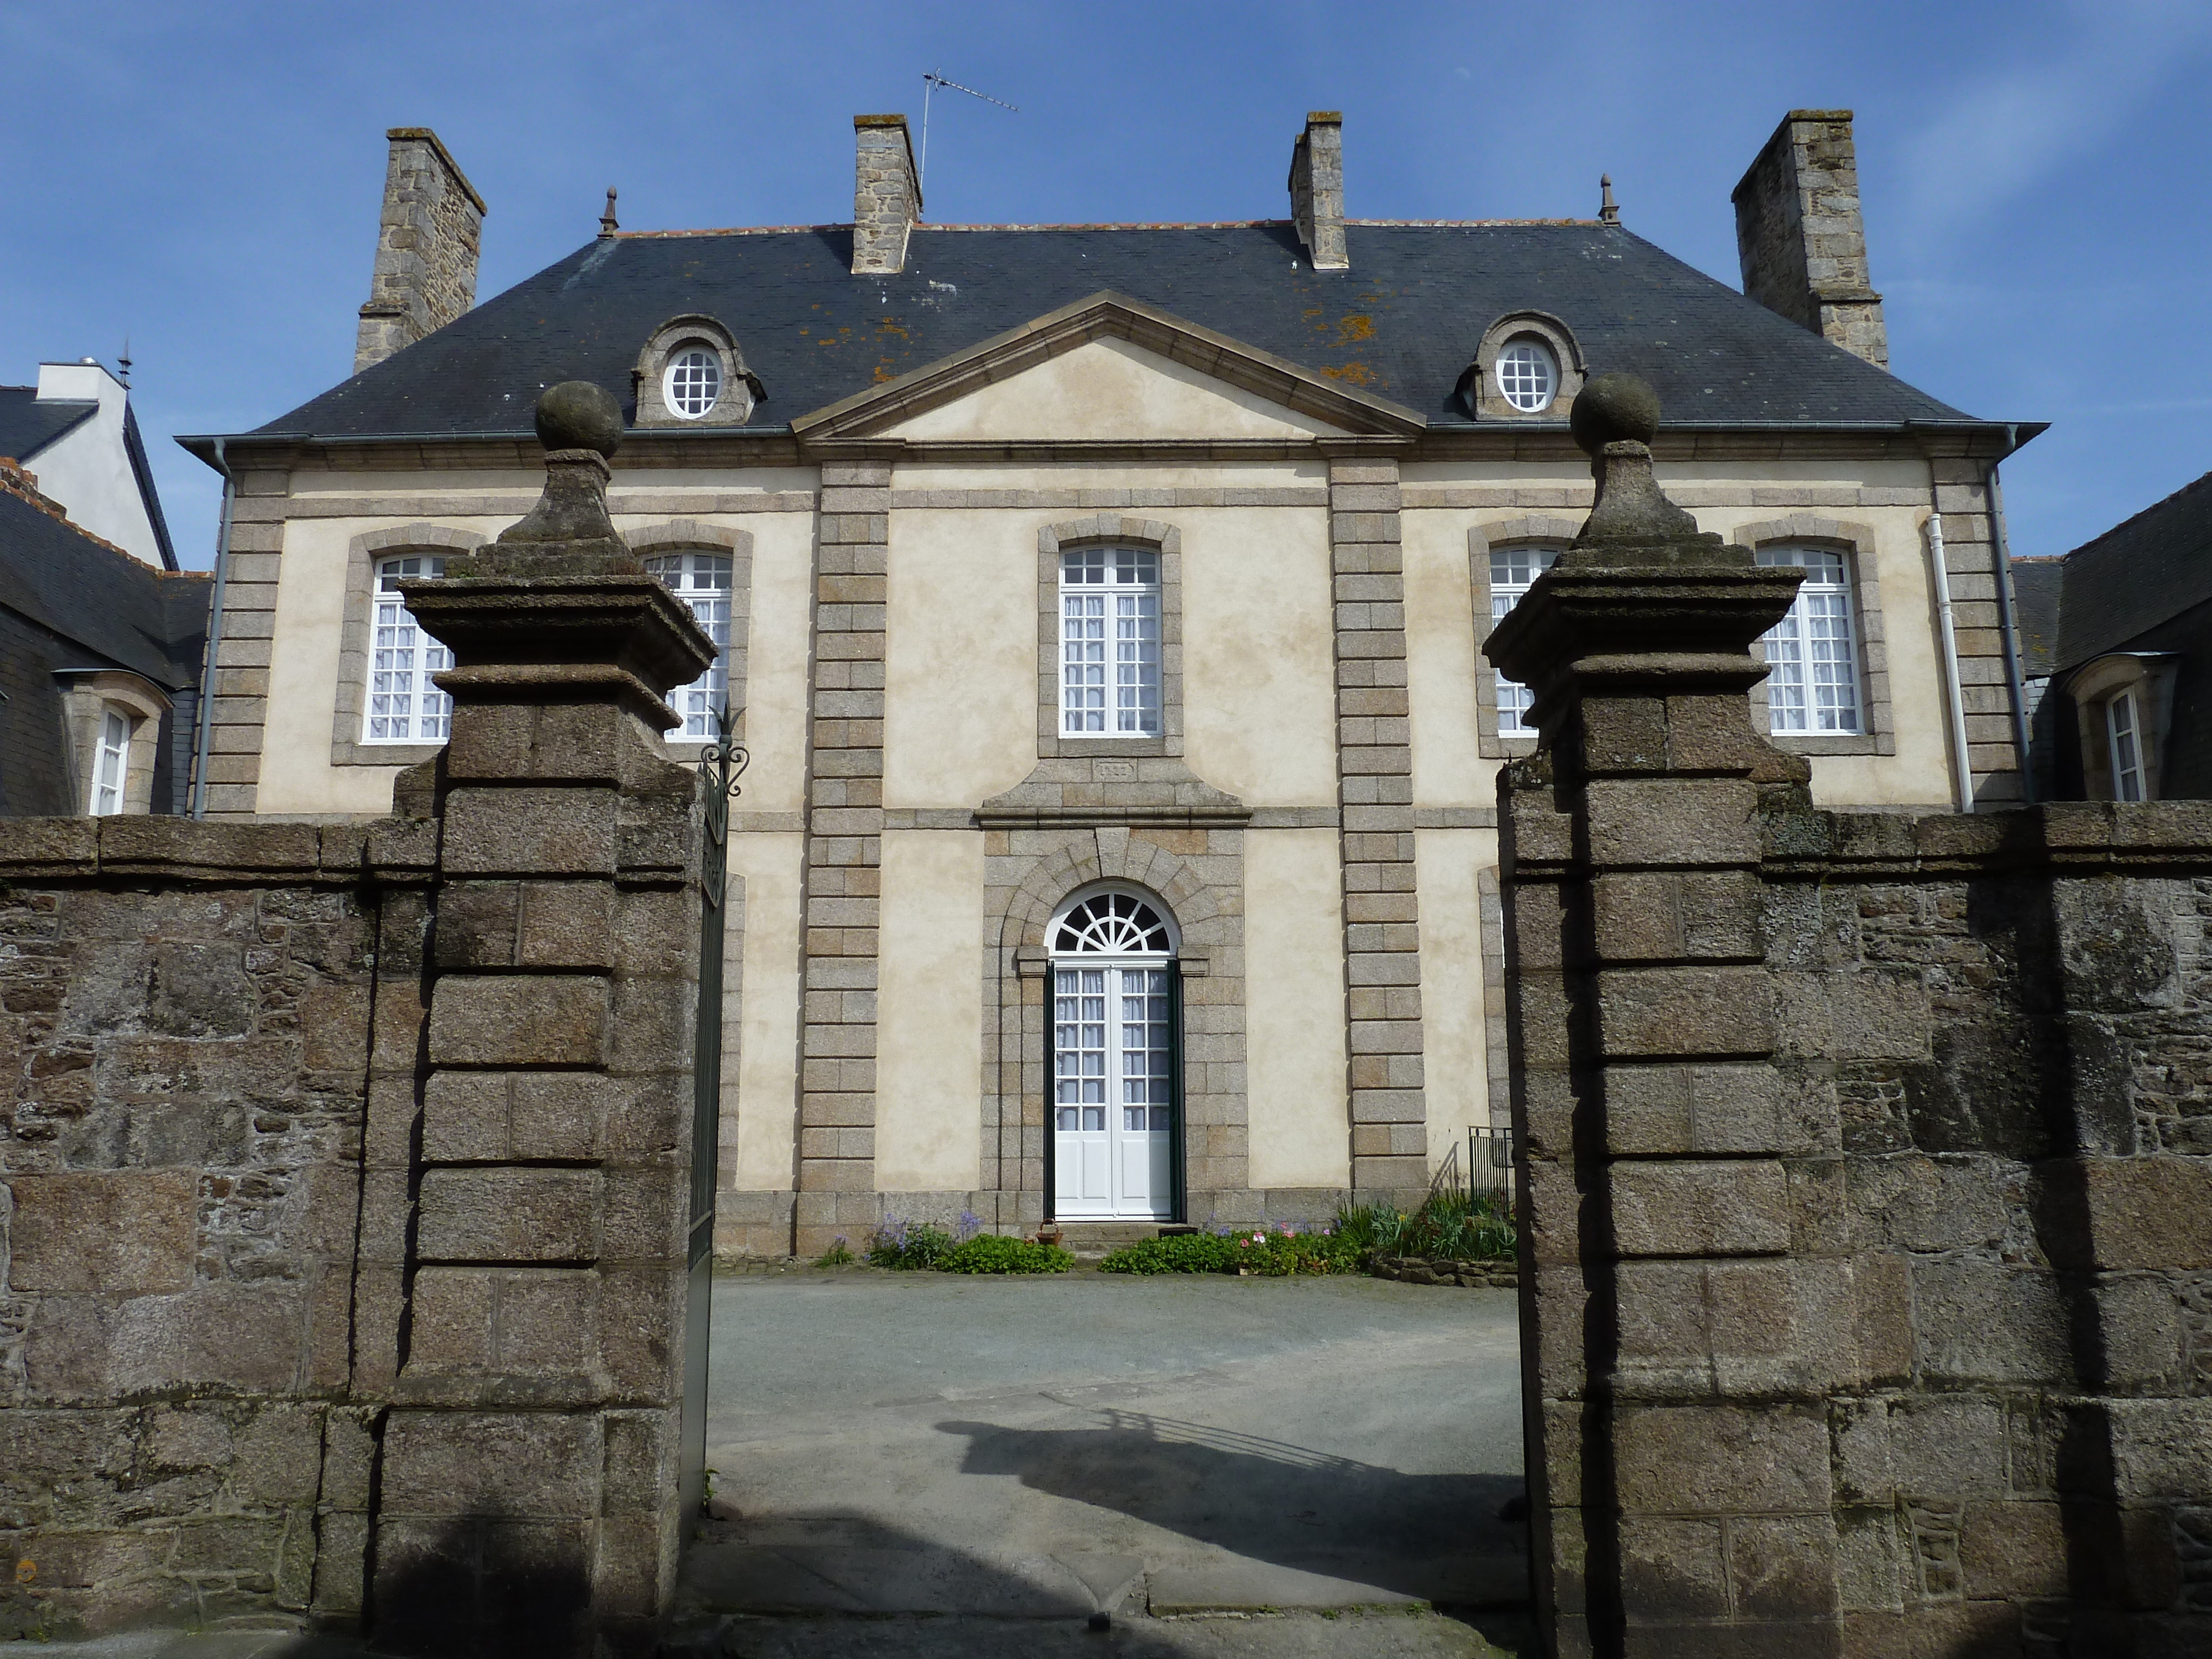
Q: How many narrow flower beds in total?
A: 2